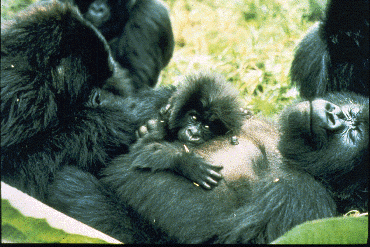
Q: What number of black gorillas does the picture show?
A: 5